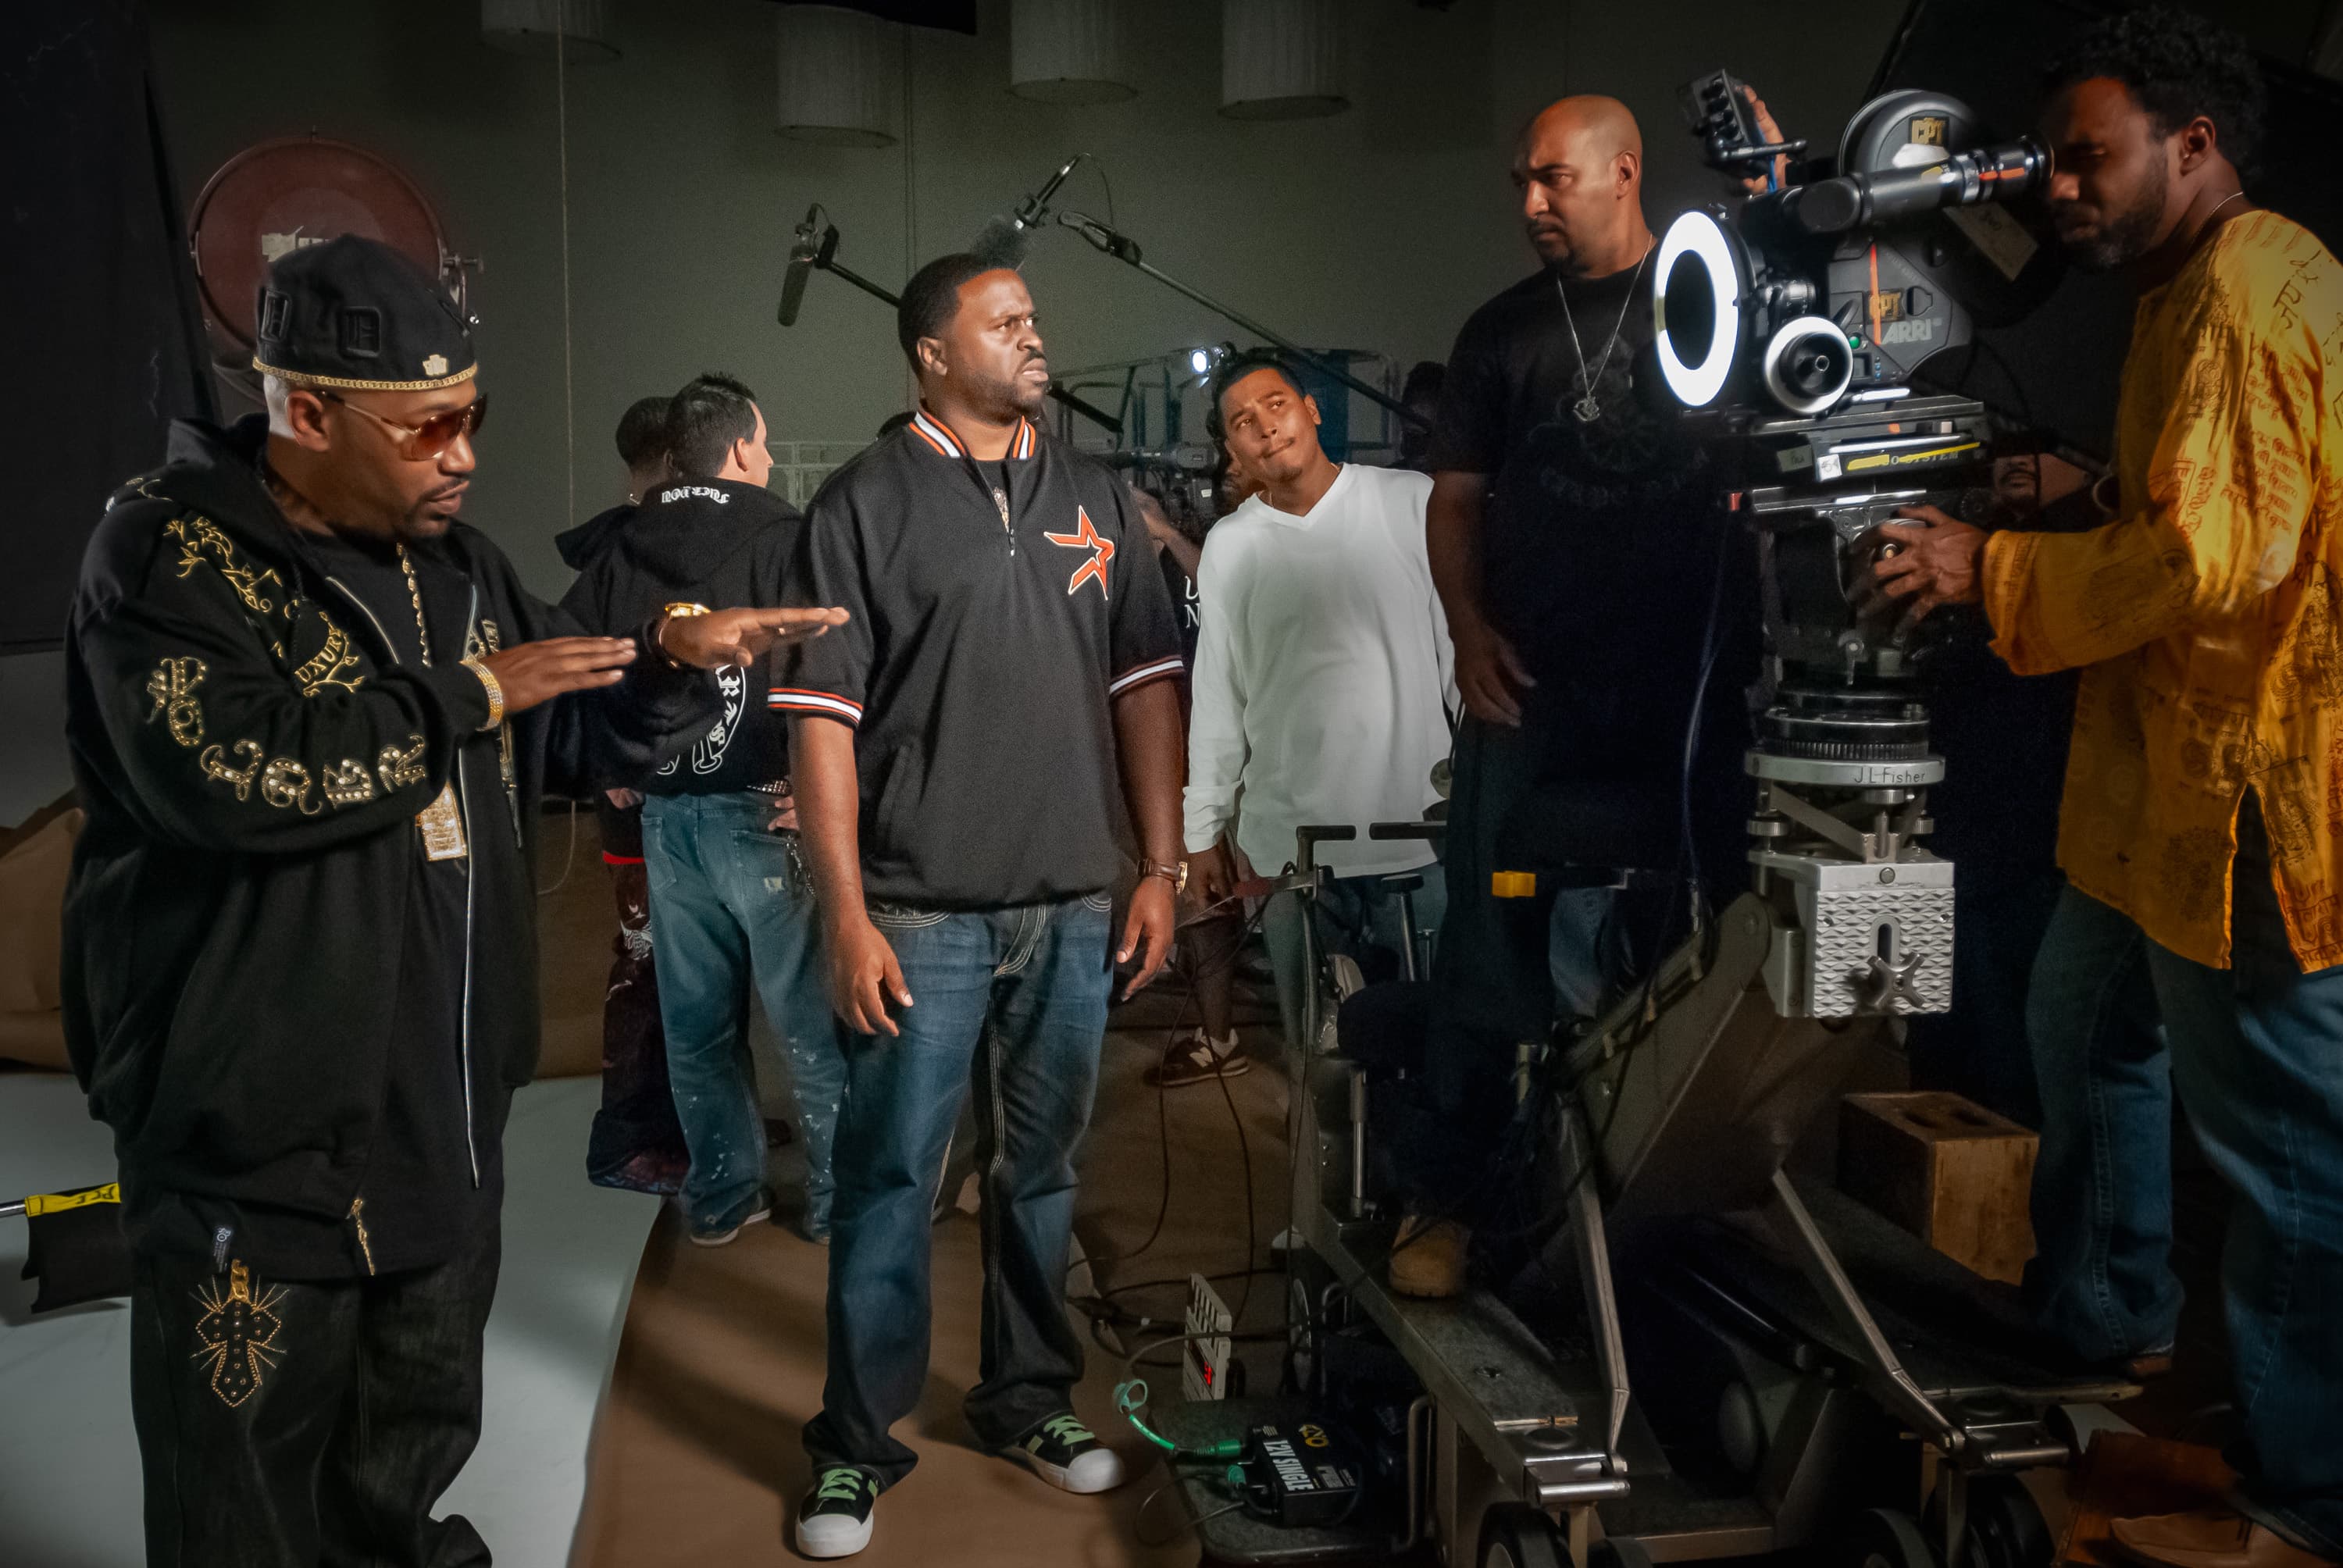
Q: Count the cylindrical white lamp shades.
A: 4